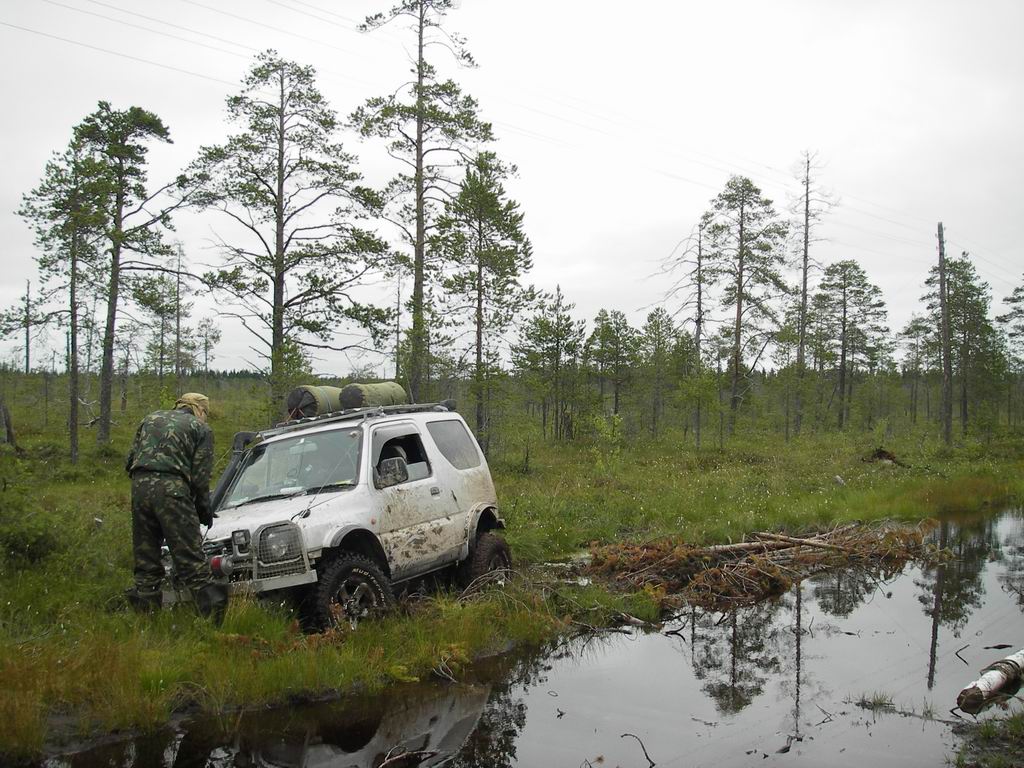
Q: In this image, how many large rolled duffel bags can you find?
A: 2